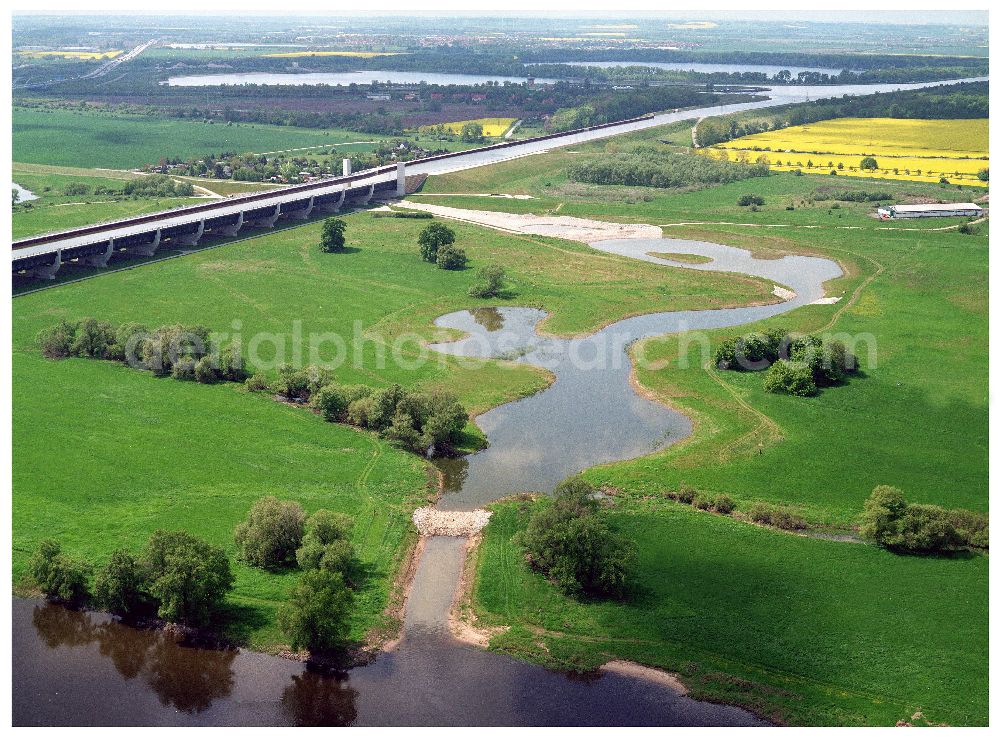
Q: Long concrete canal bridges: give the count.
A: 1